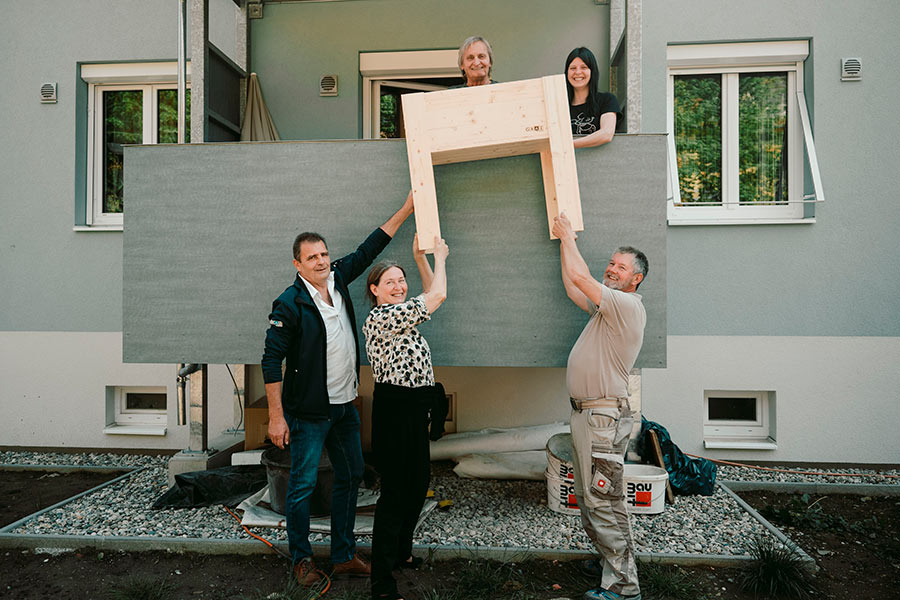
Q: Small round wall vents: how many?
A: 3